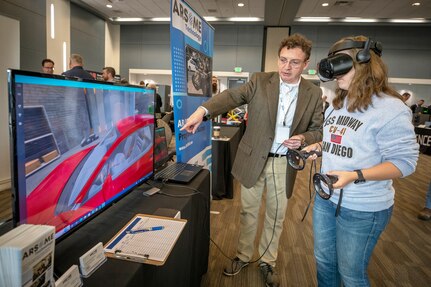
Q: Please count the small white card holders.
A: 2